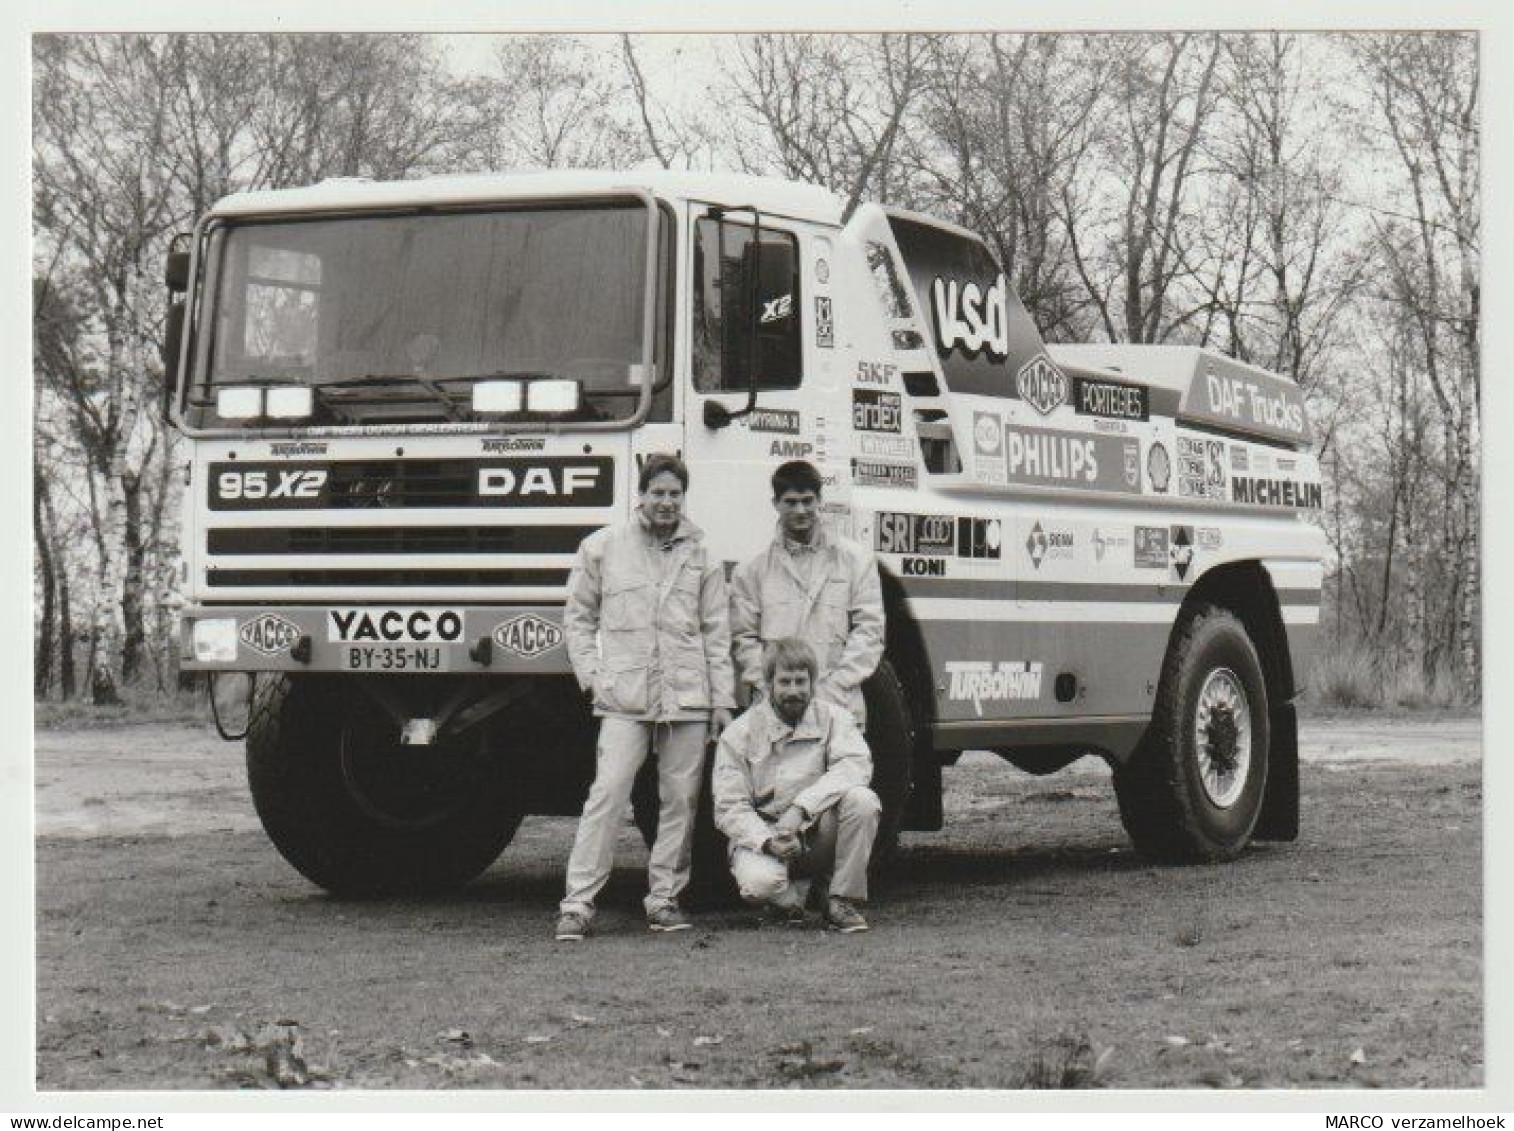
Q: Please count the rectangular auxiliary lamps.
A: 4